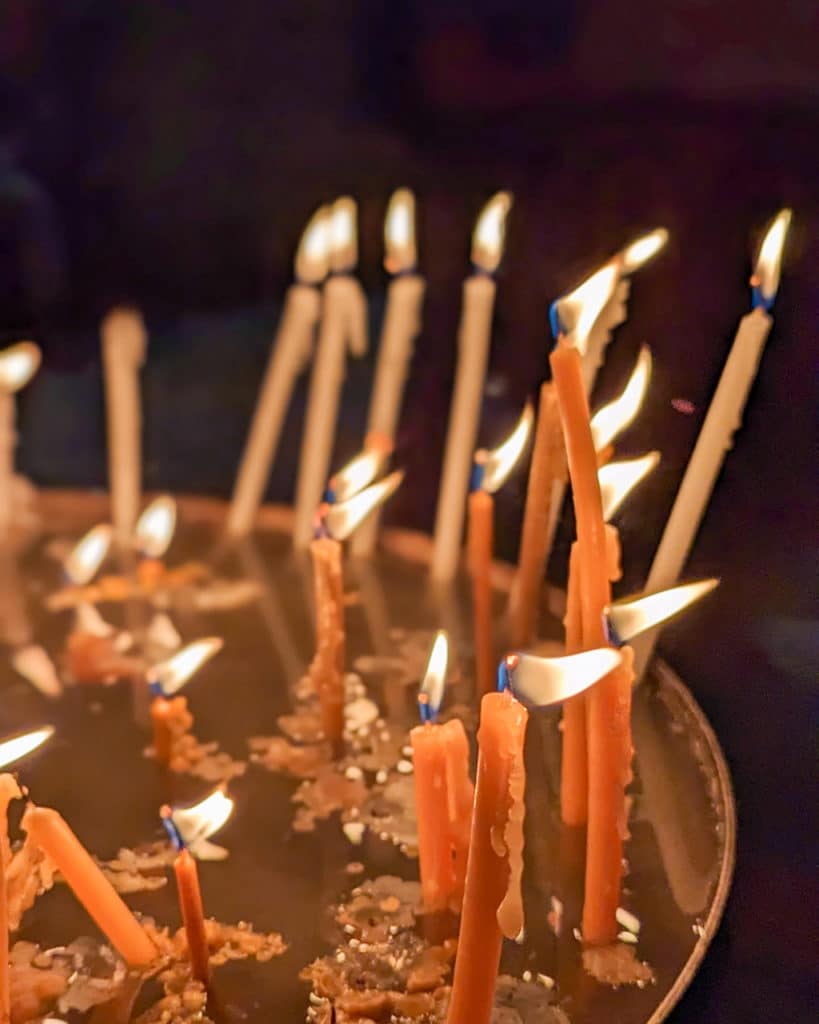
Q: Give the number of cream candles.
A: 8